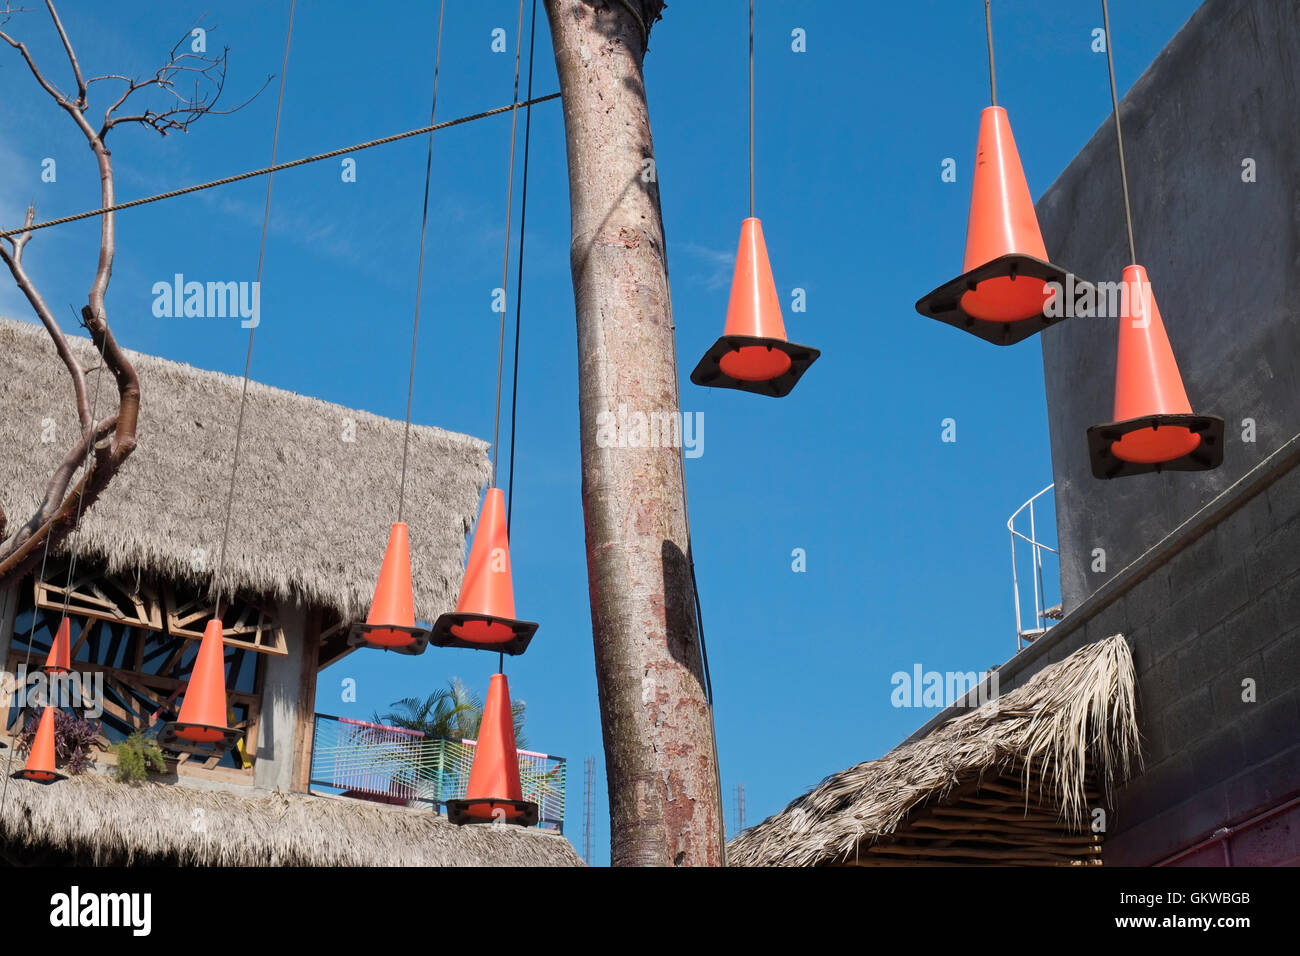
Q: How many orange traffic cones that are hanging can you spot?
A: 9